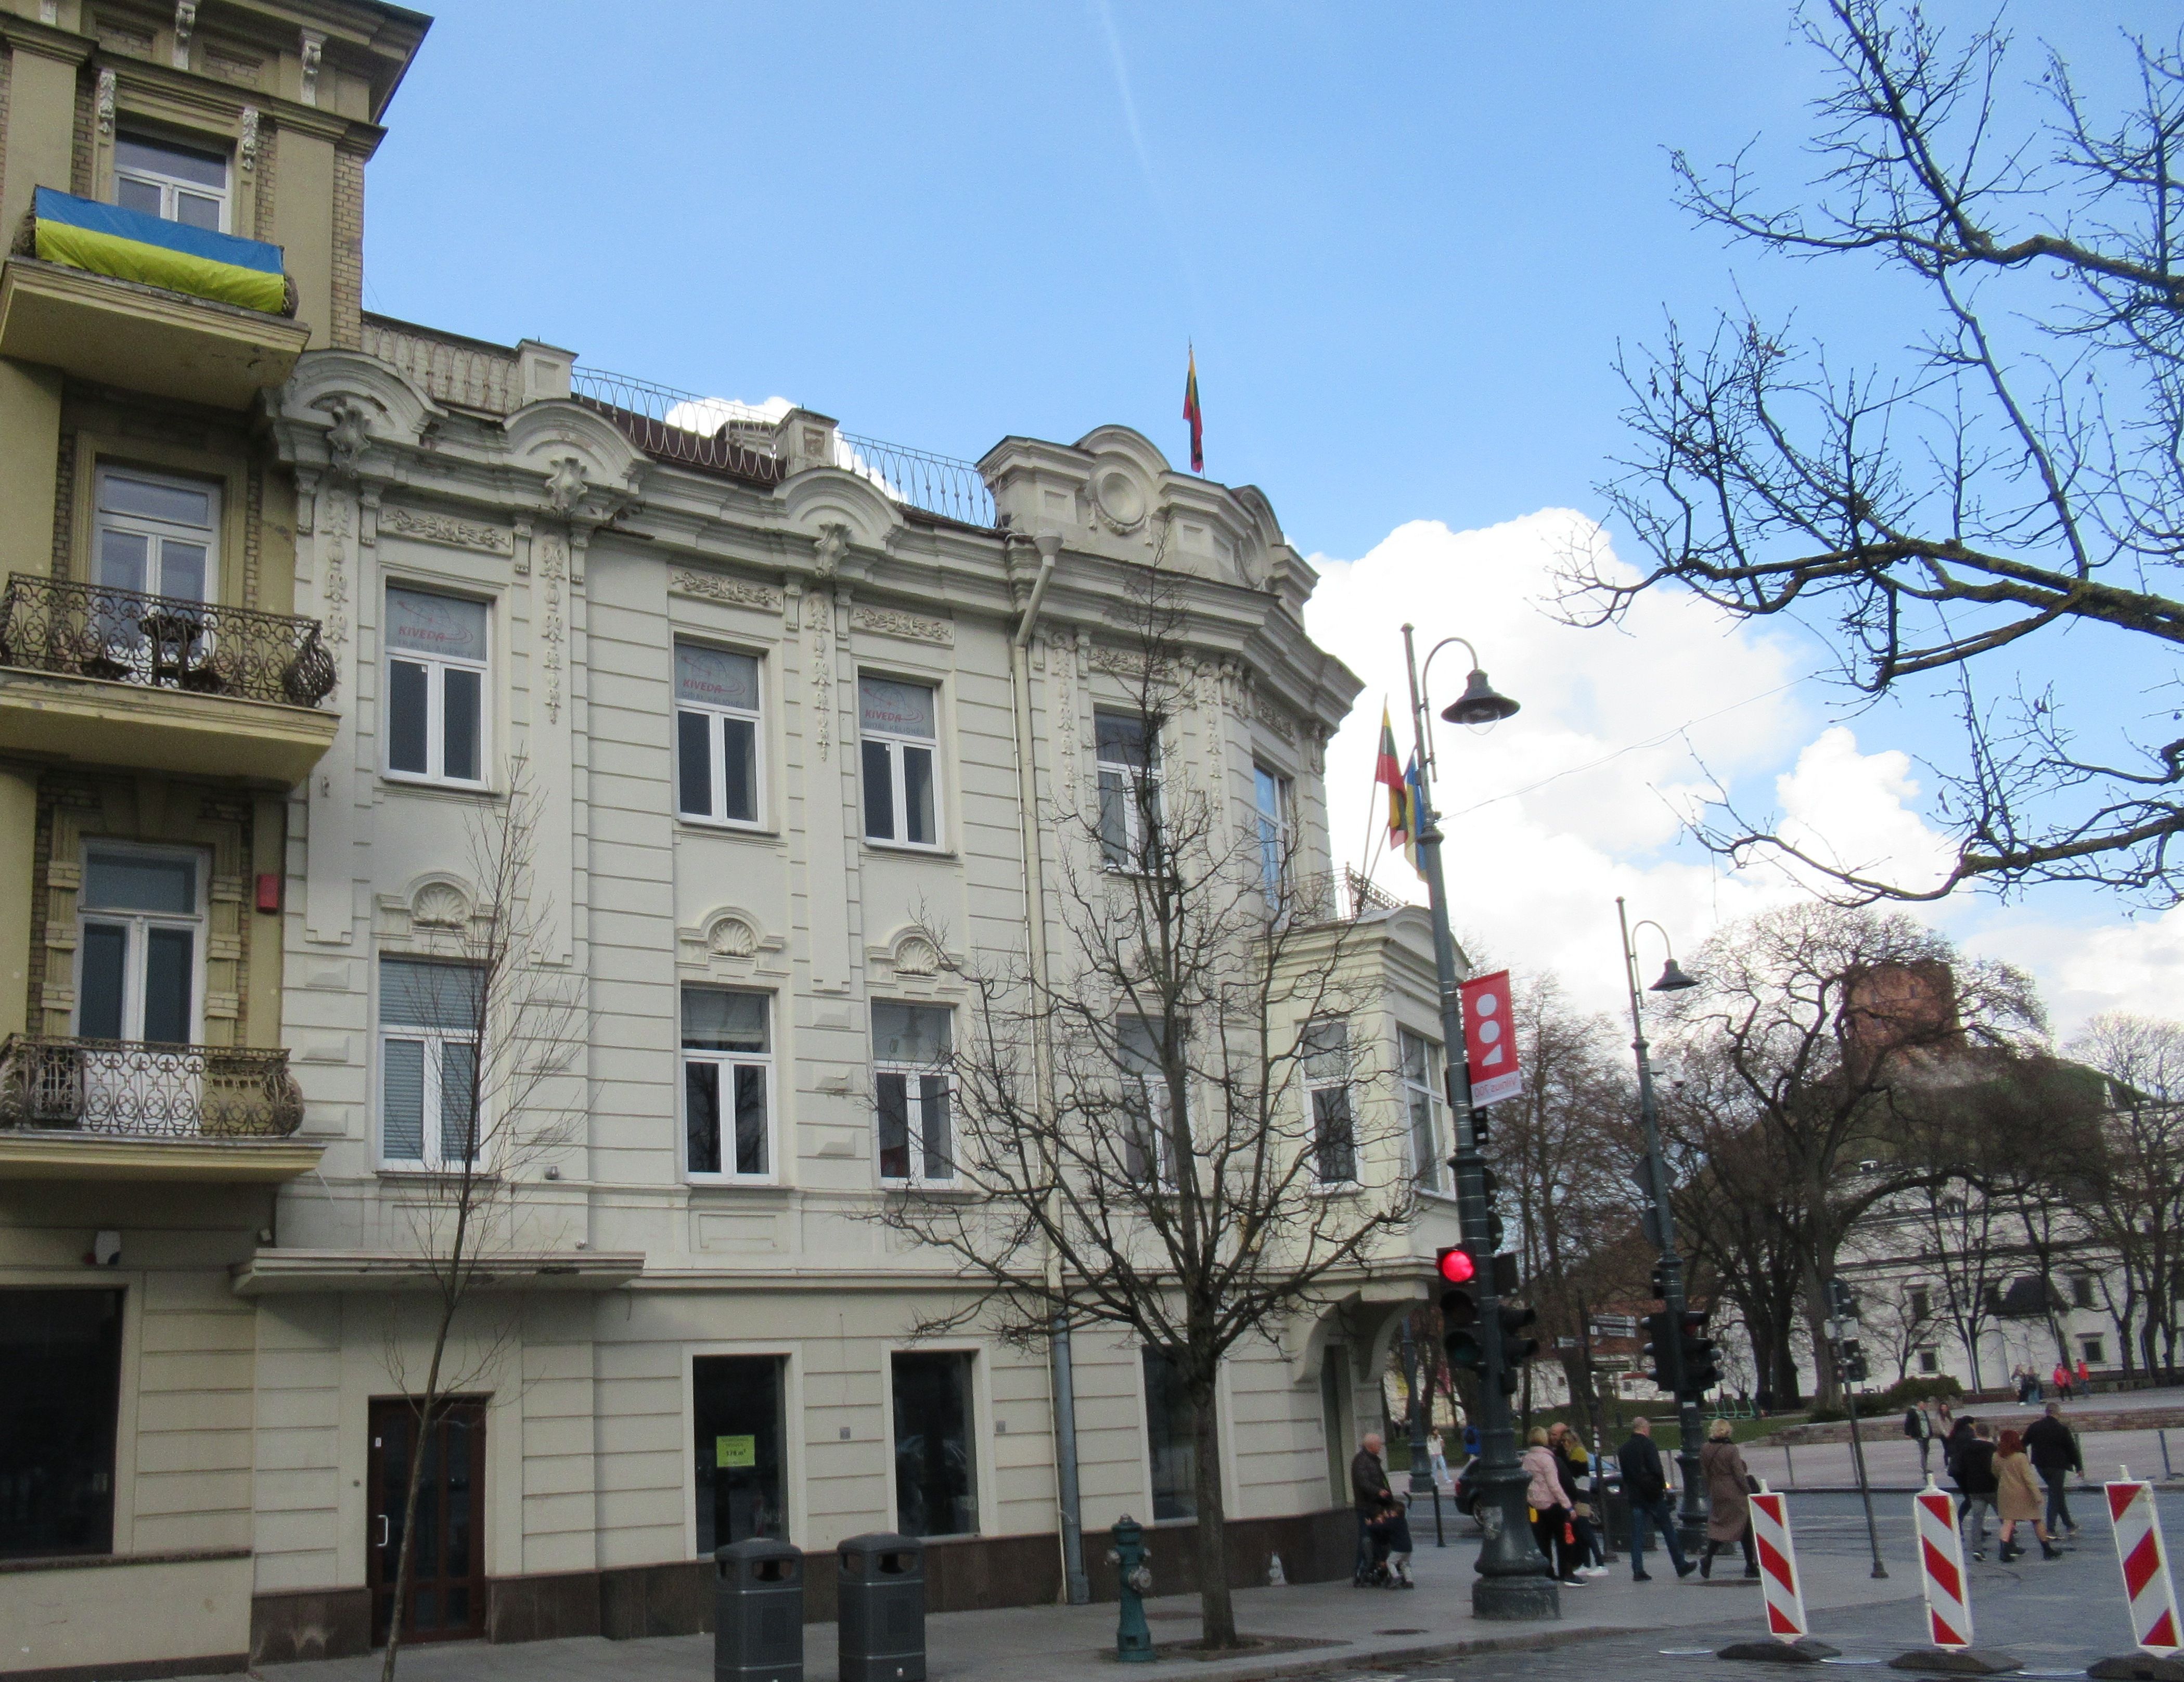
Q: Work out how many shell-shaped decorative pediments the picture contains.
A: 3